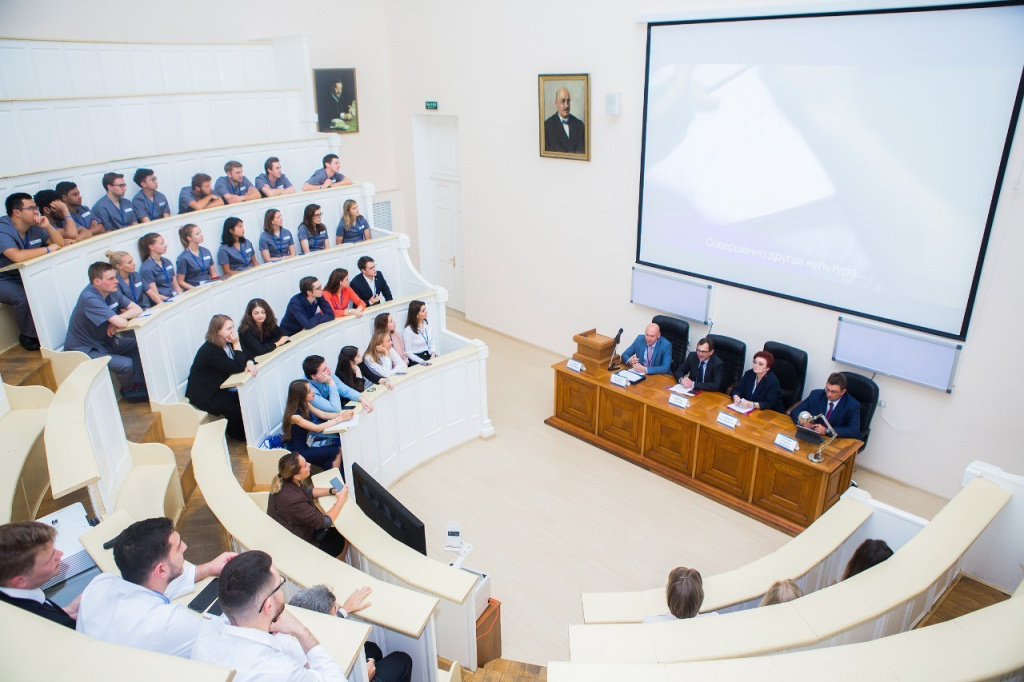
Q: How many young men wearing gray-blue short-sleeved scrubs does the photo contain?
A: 10